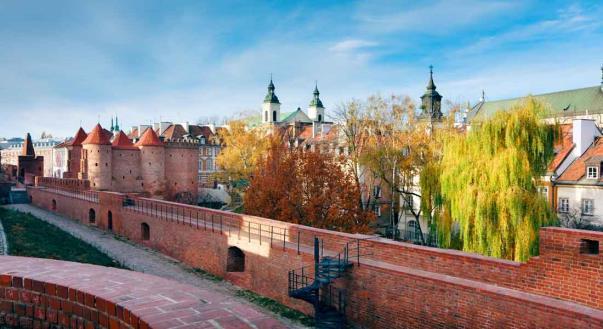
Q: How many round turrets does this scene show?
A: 4